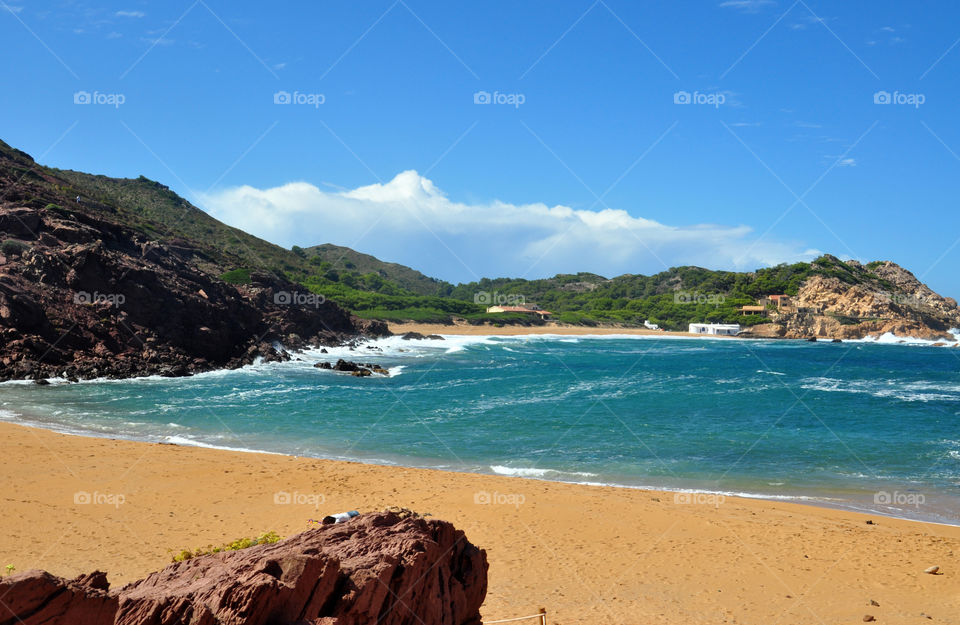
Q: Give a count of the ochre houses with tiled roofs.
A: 3